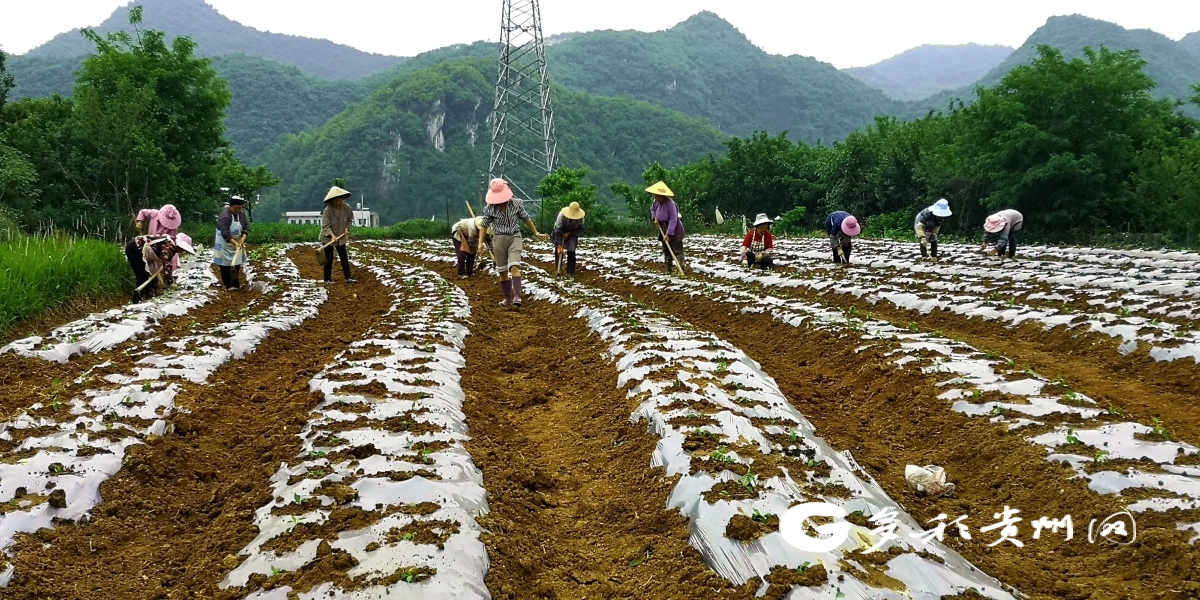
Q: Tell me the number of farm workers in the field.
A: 12